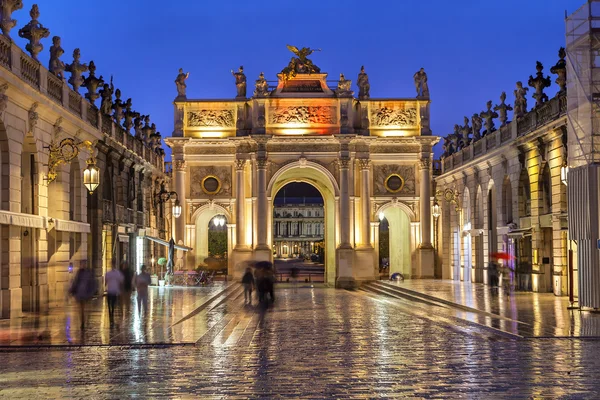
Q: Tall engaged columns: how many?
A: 6